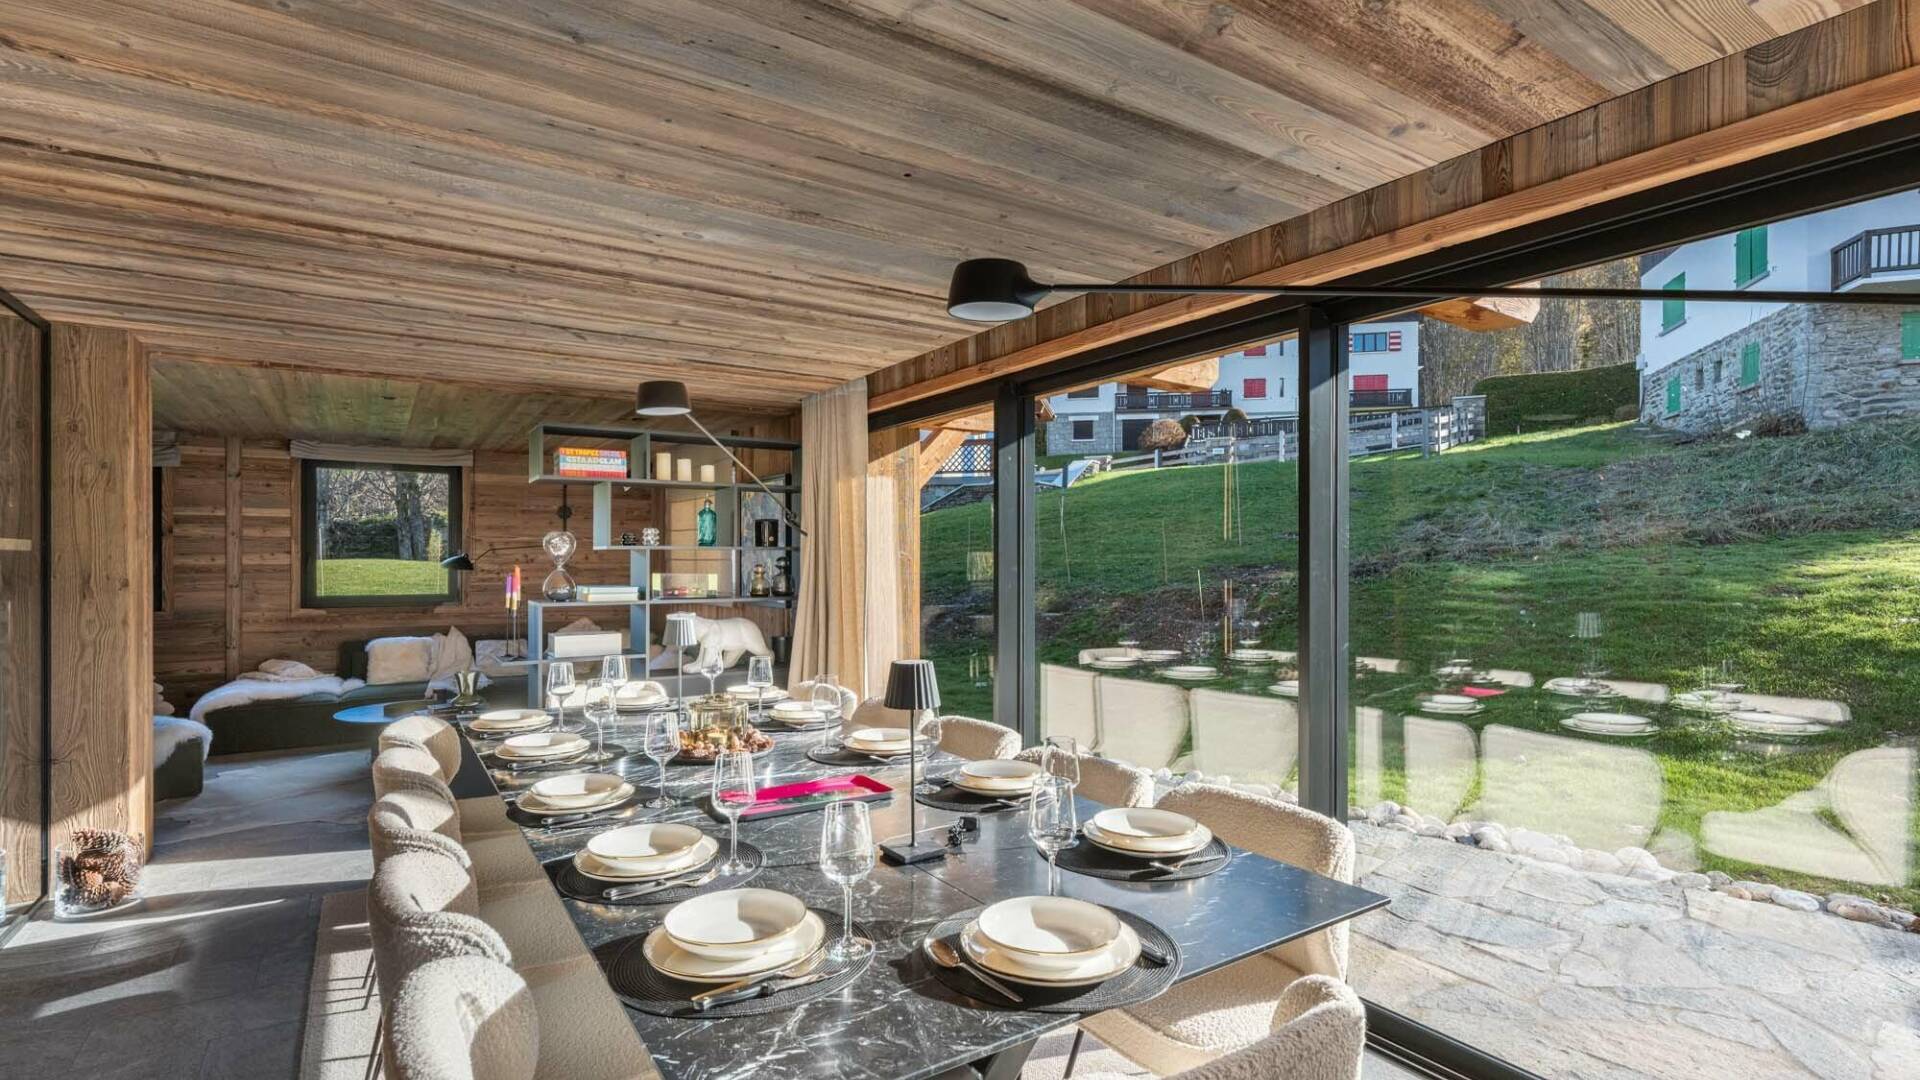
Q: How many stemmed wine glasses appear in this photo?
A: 12